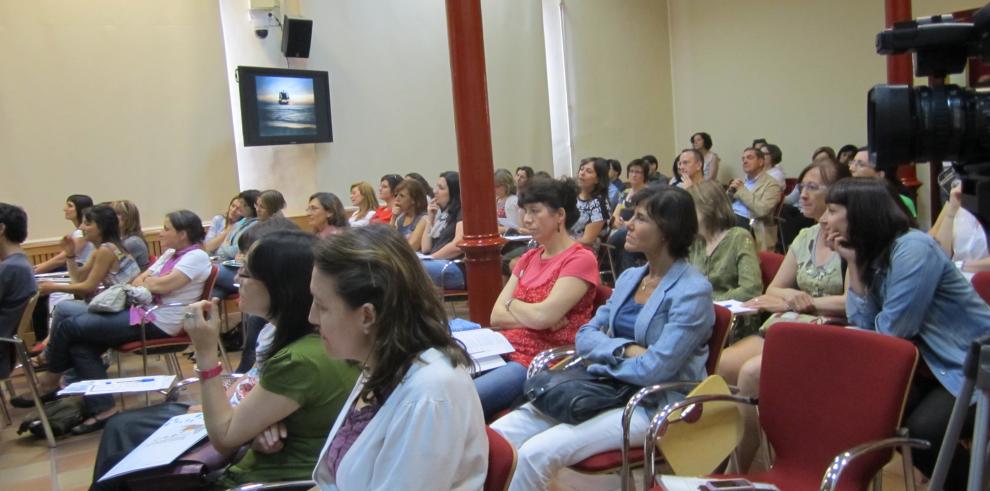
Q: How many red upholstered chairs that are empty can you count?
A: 1